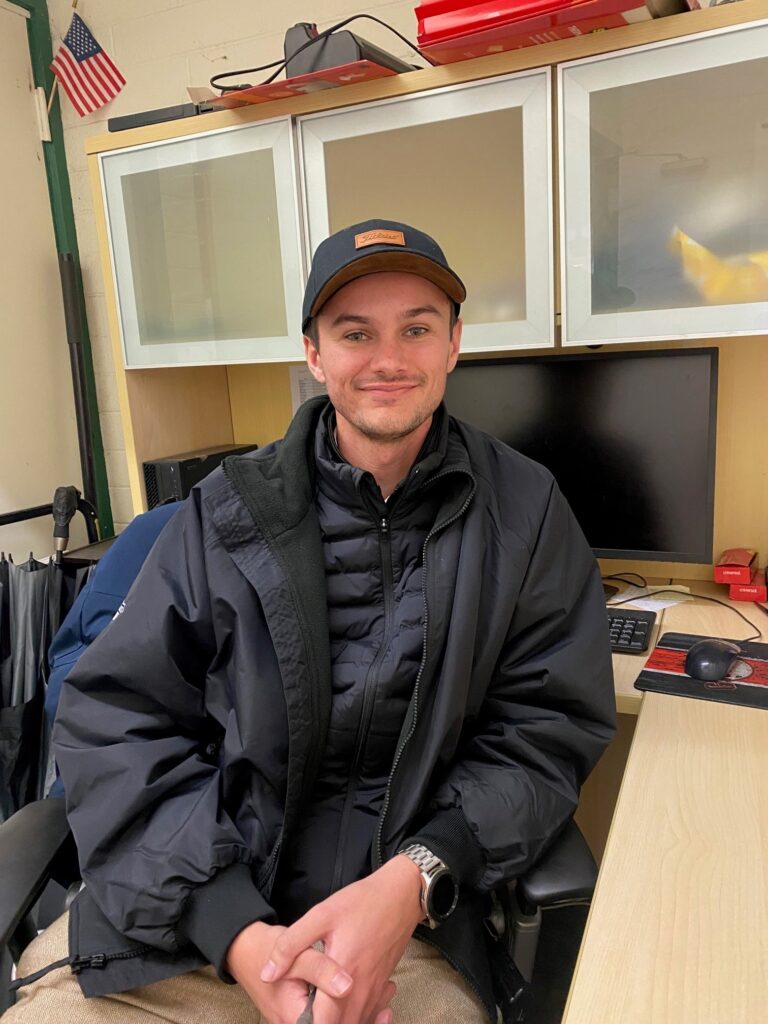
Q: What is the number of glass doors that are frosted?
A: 3